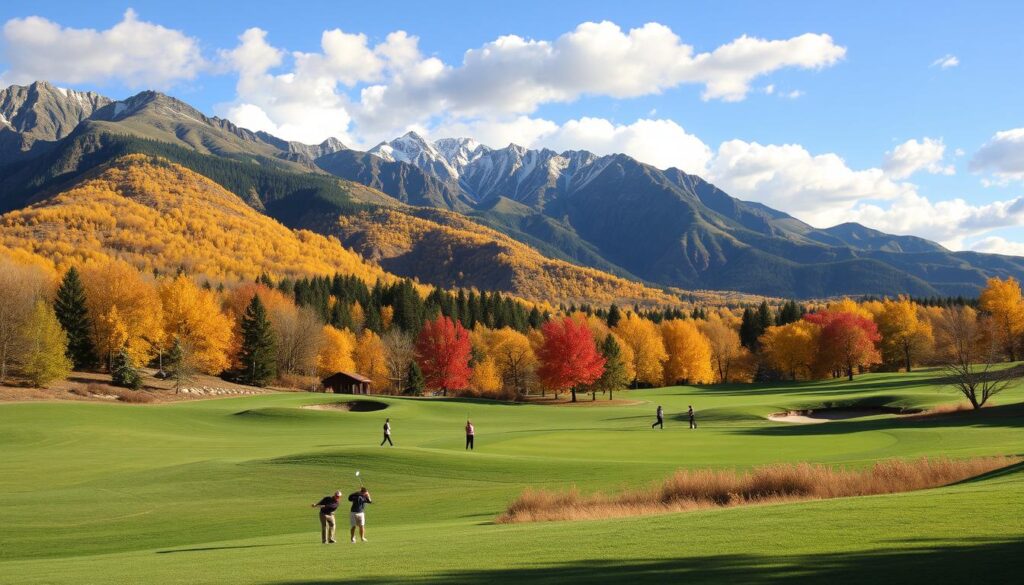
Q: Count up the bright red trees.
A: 3